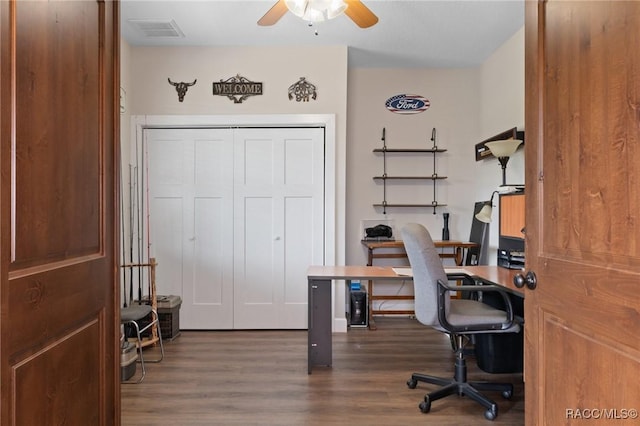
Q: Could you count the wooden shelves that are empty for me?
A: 3